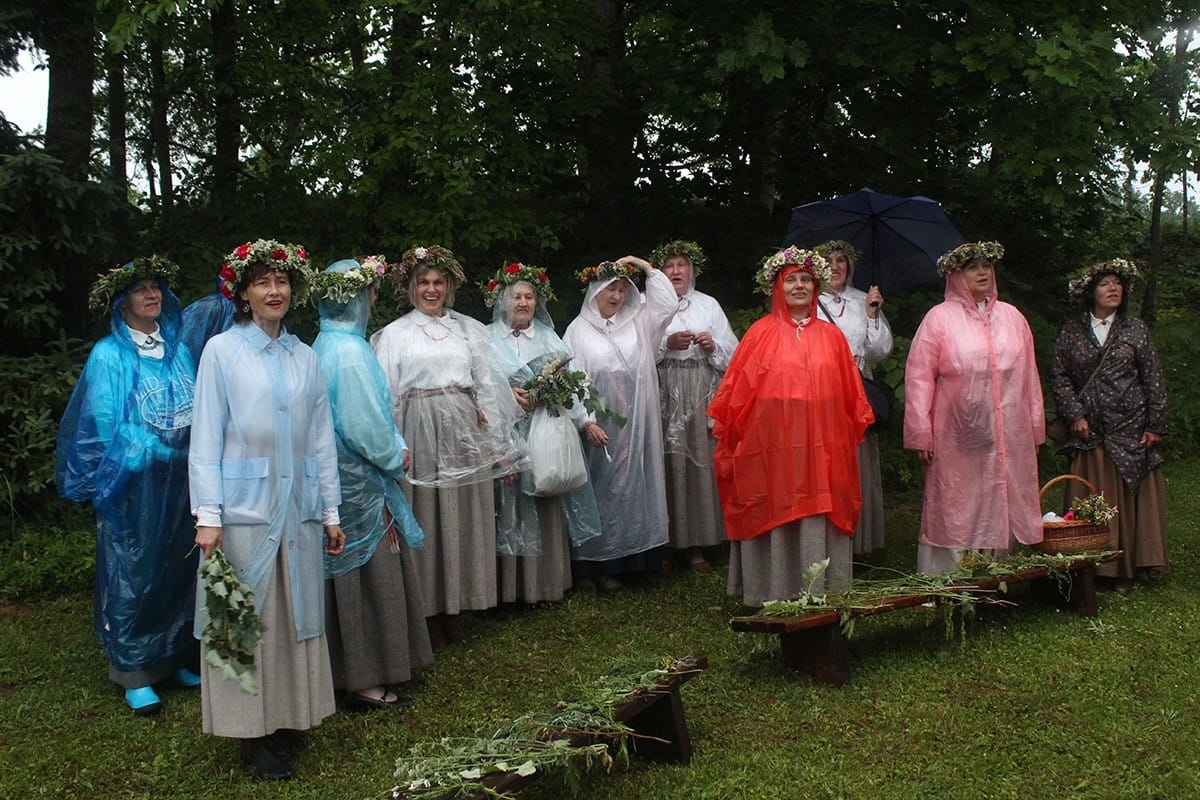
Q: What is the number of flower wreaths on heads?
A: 11